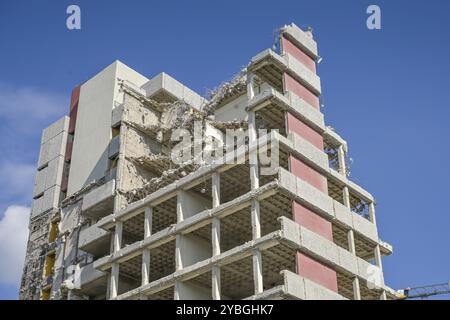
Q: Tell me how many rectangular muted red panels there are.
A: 6